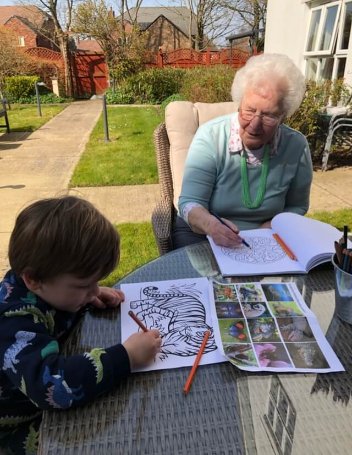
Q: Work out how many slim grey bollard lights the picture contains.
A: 2